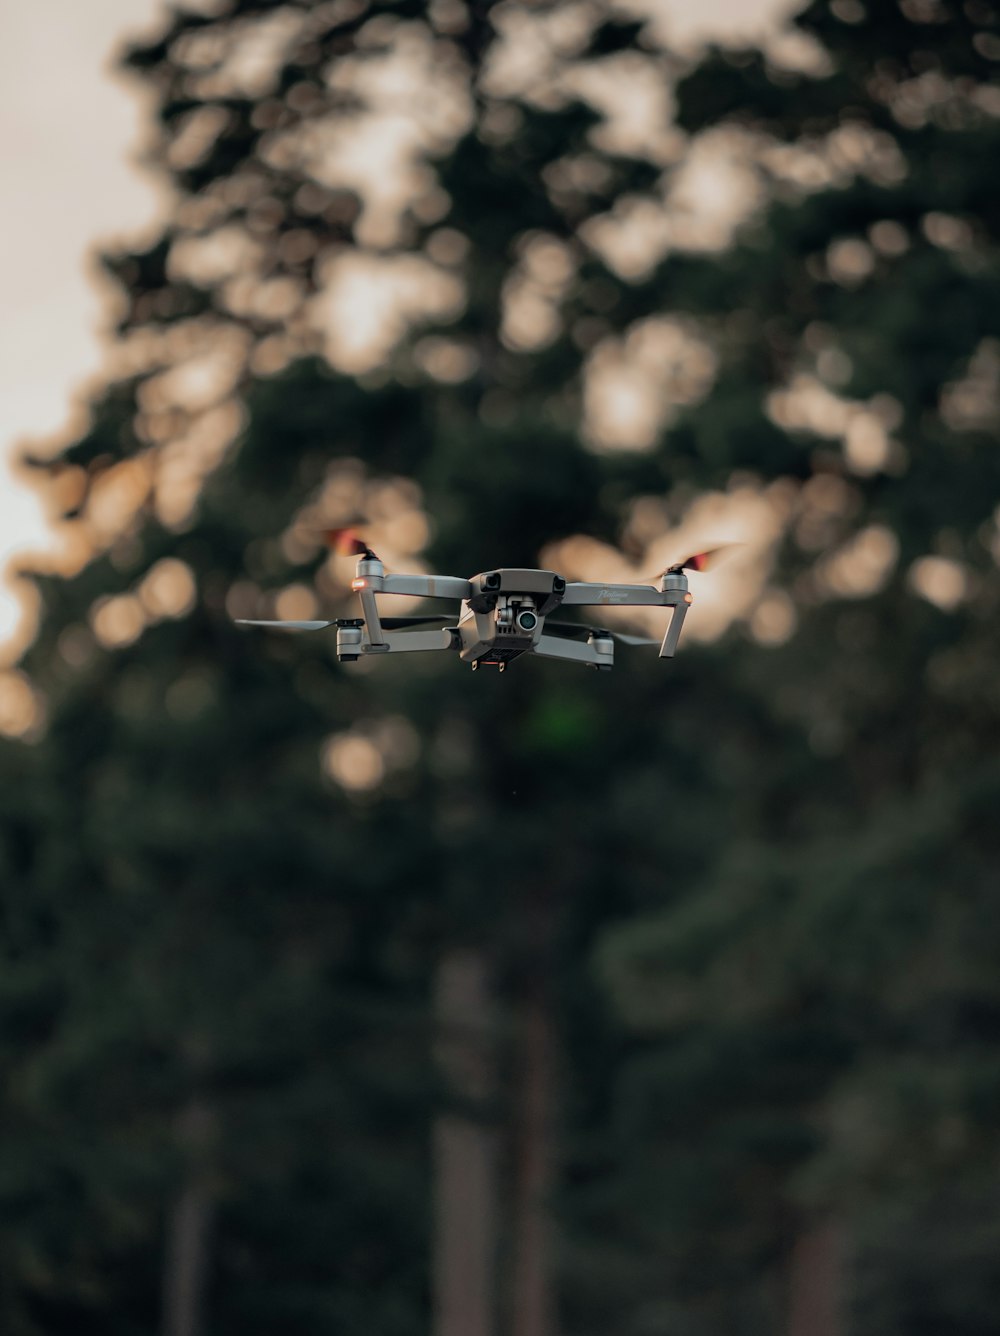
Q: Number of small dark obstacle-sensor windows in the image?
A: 2